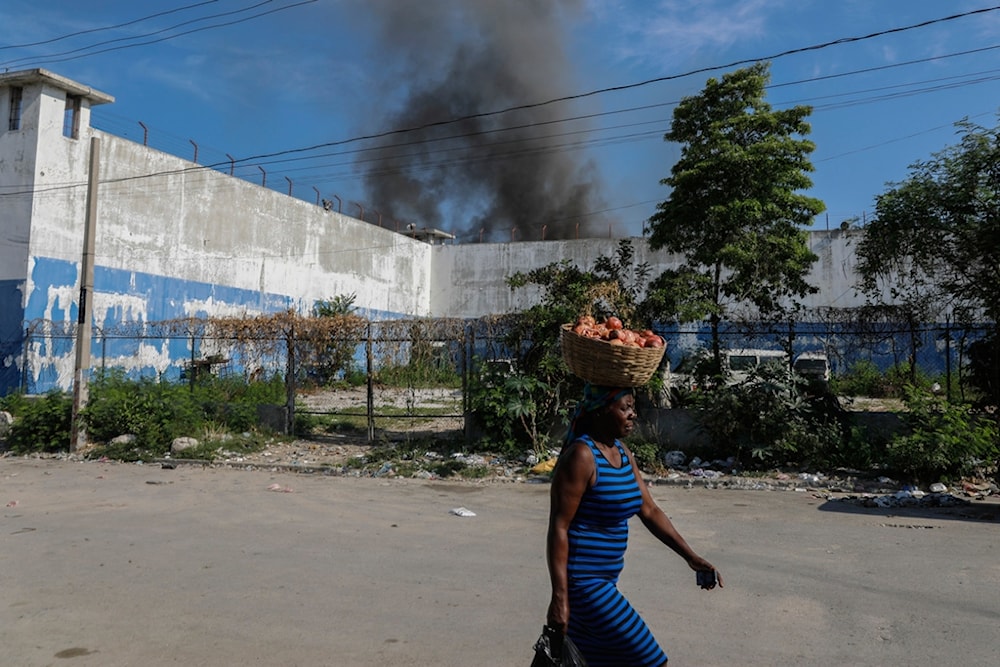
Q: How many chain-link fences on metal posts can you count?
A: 1